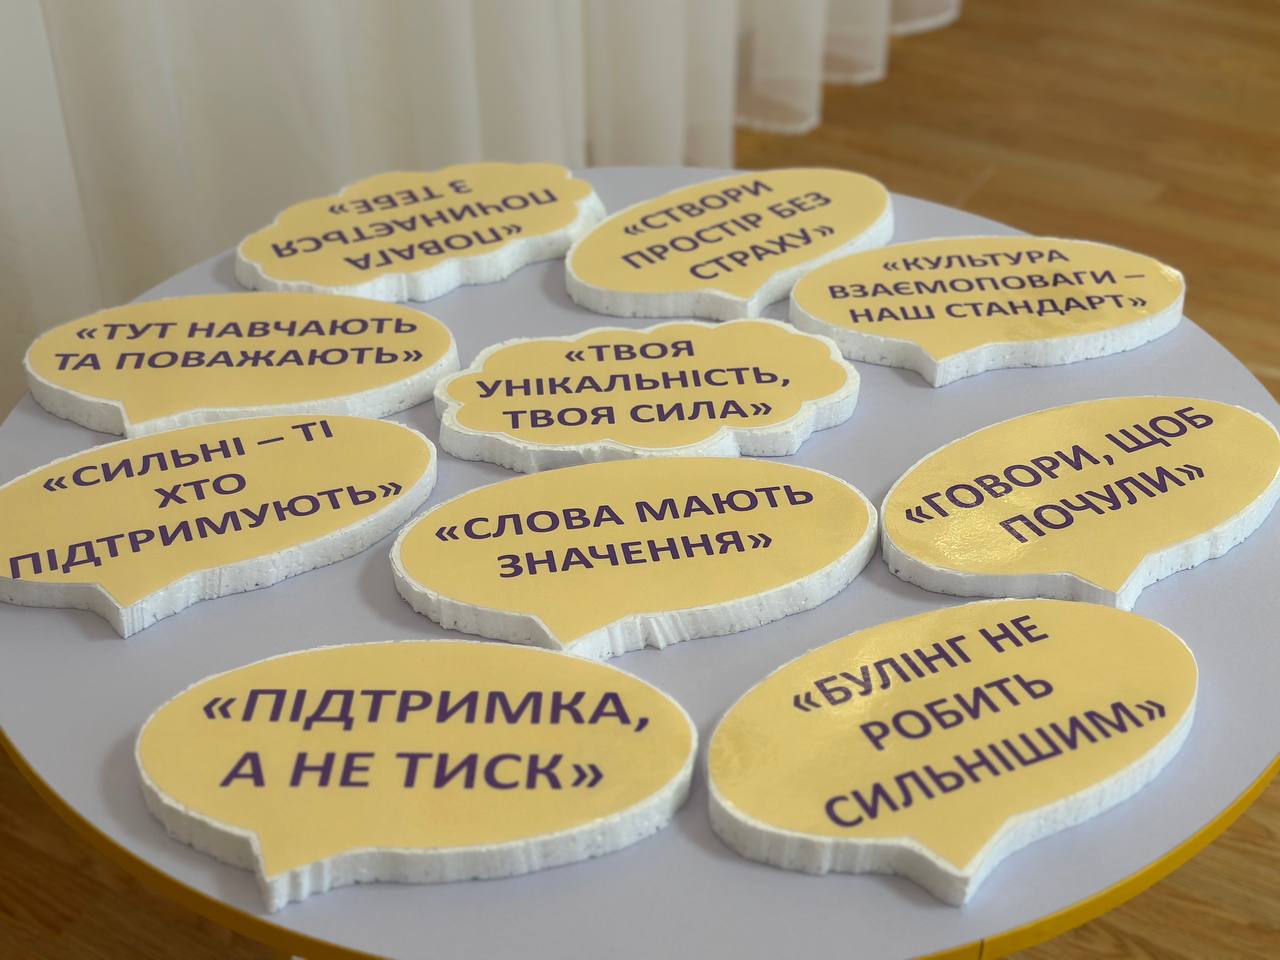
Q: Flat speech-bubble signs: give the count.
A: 10